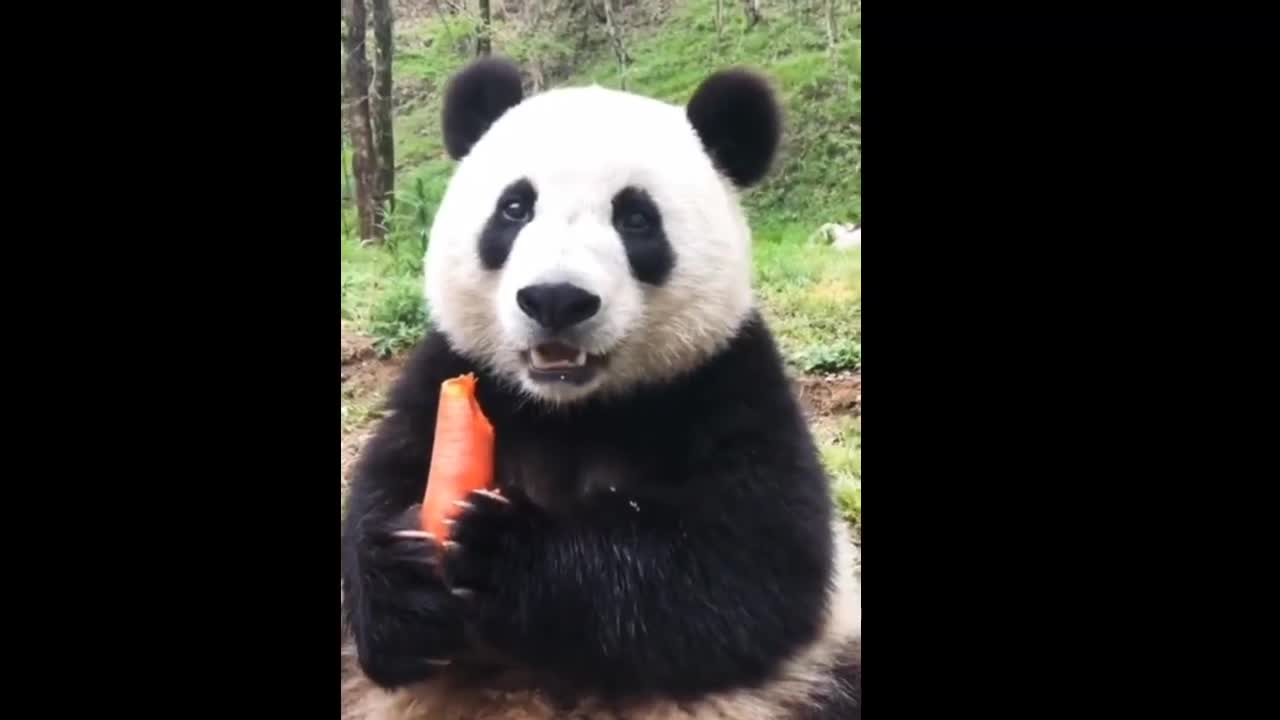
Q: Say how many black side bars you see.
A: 2